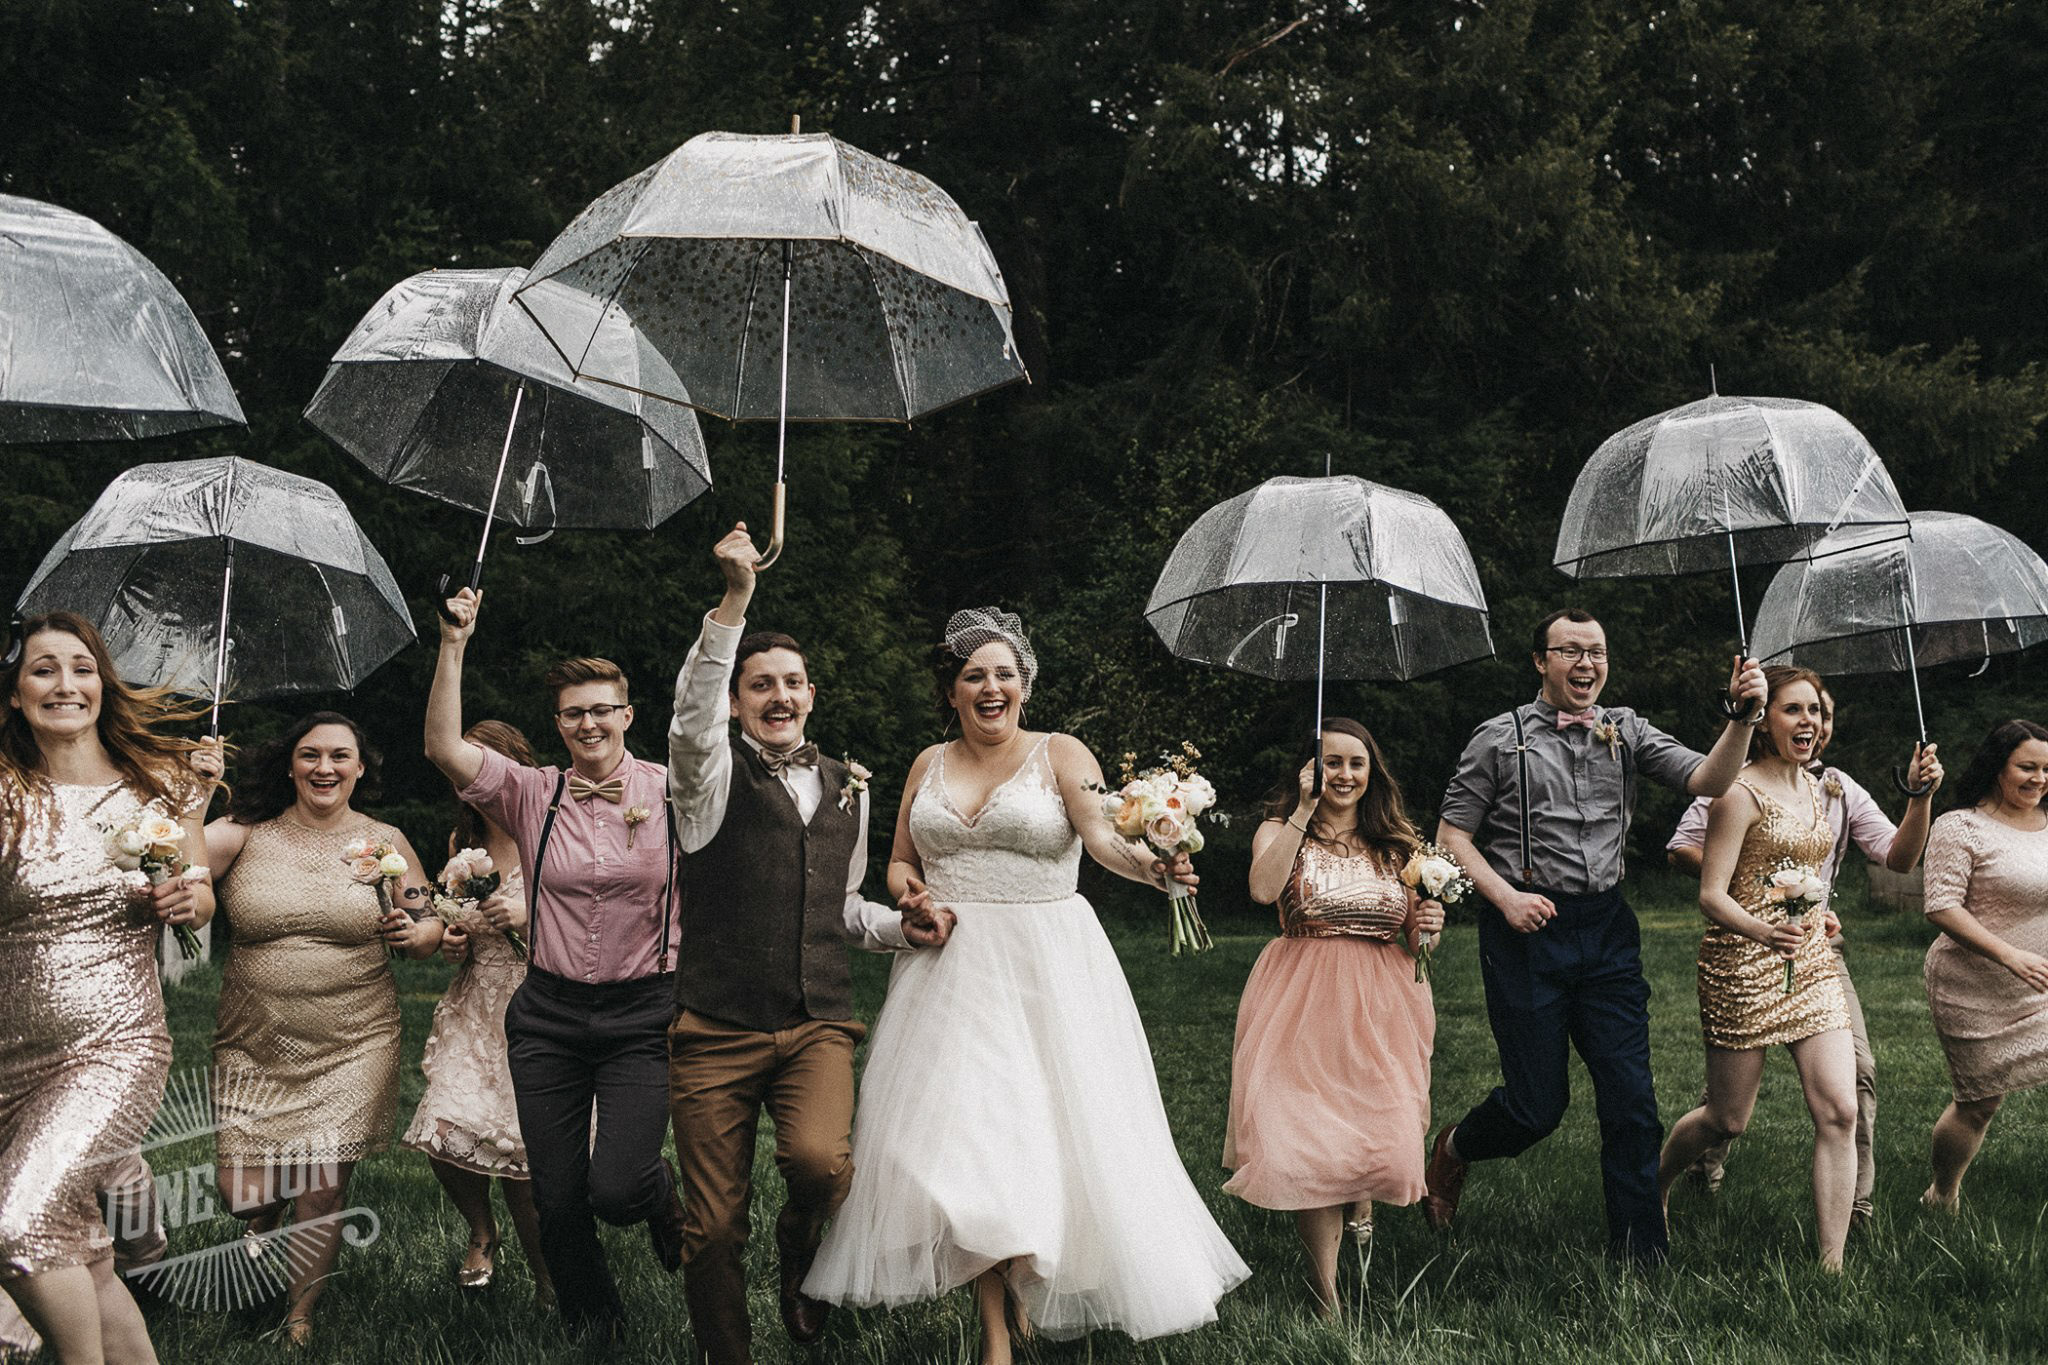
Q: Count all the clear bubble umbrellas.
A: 7